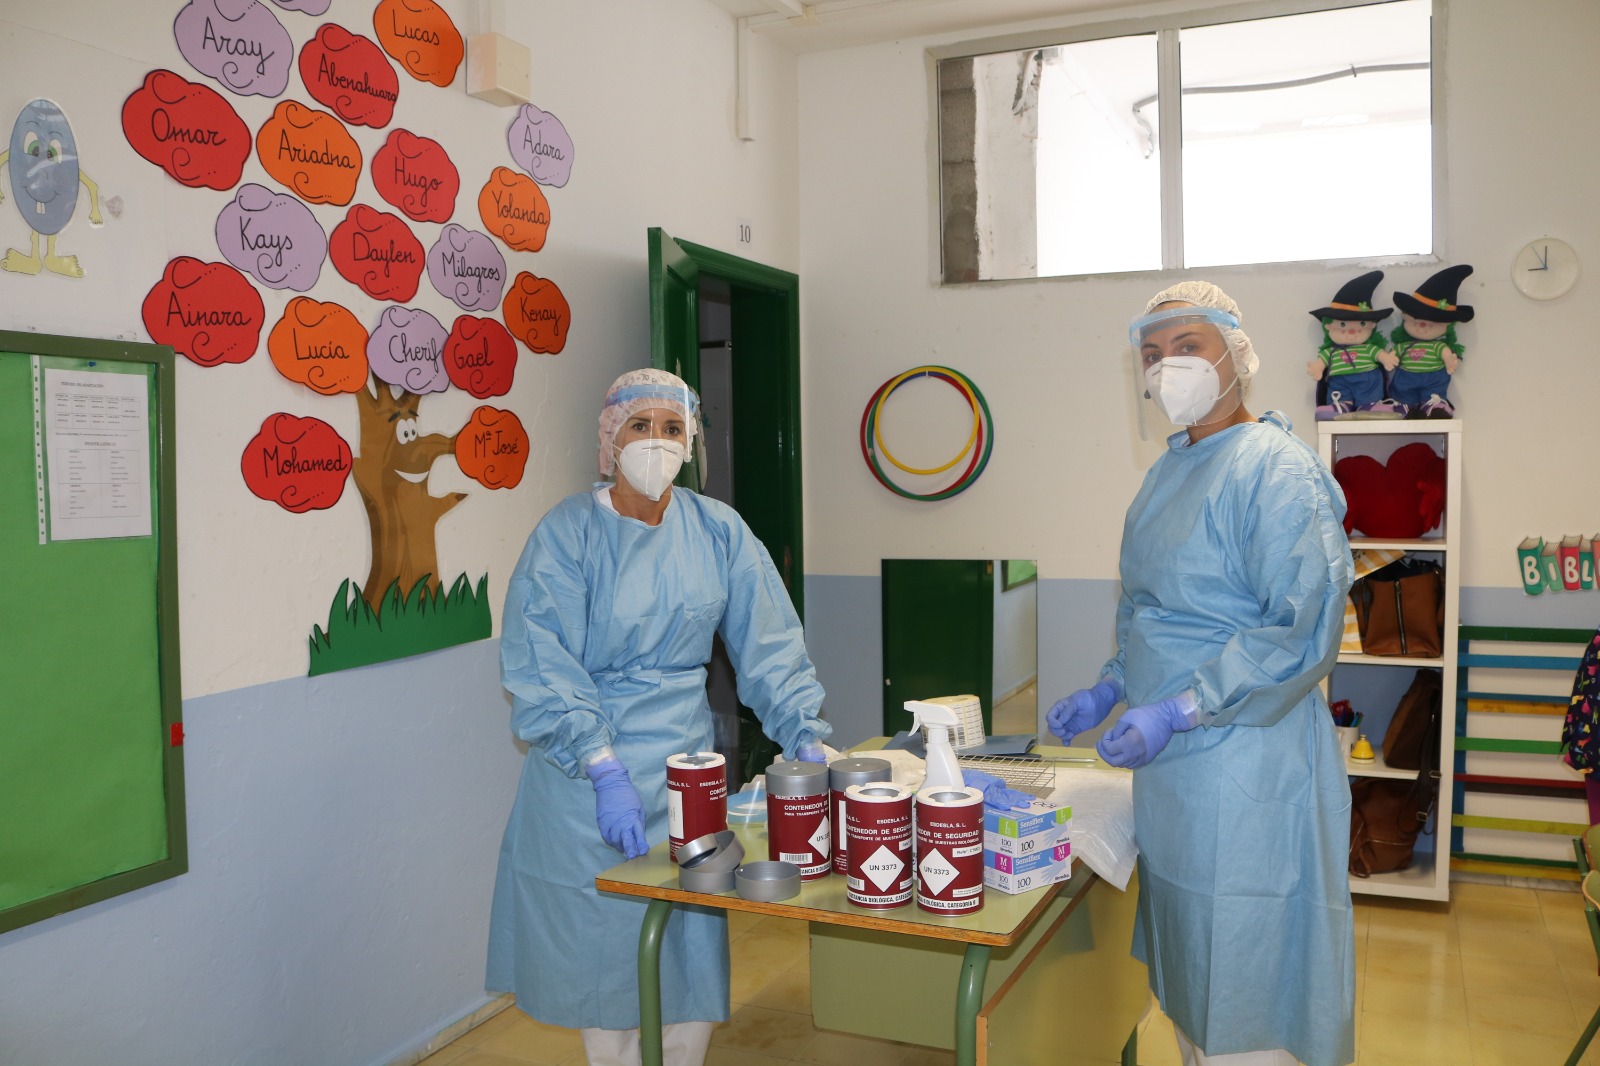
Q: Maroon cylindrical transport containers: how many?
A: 5